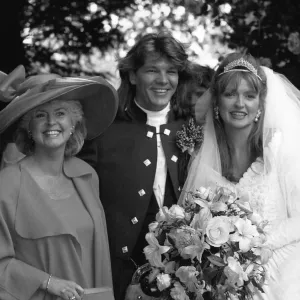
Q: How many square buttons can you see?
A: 7